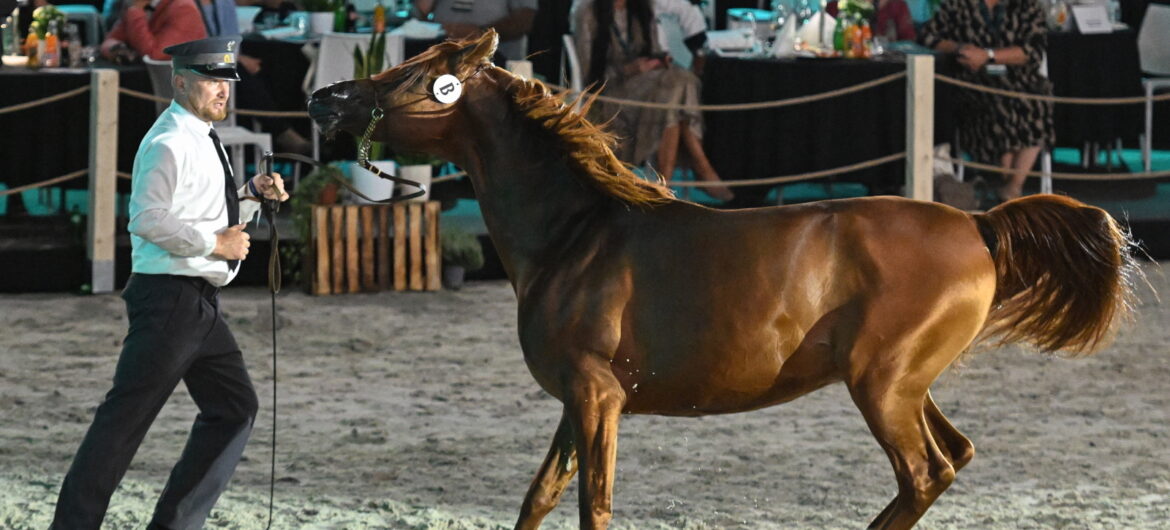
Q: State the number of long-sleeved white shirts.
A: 1